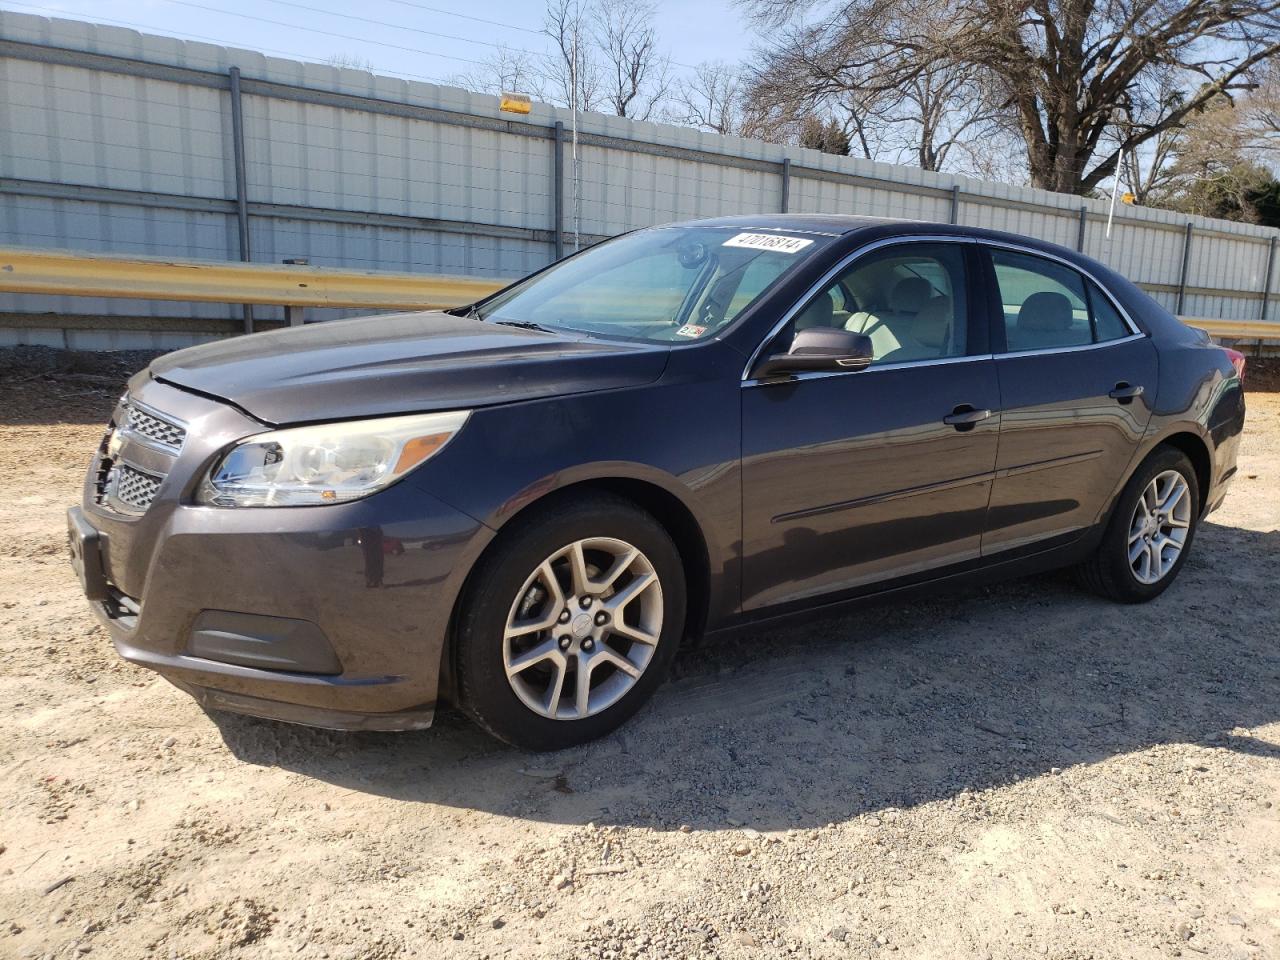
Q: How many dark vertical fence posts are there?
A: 7